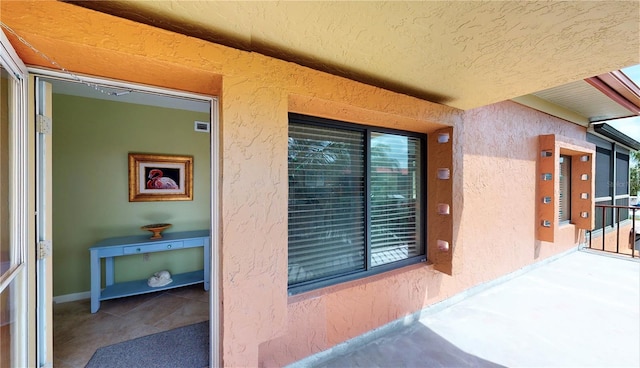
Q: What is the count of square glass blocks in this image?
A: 12